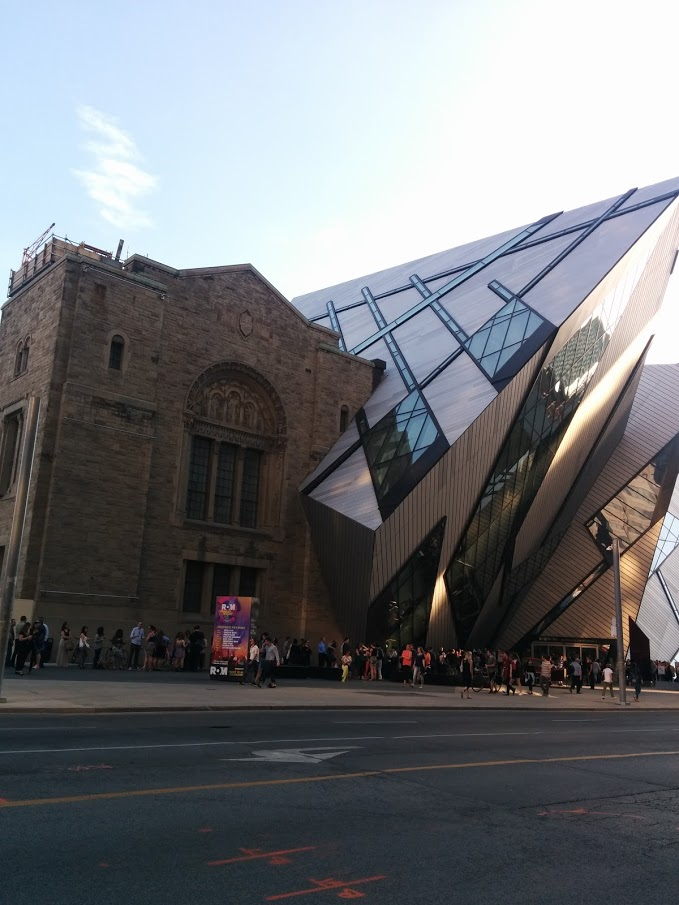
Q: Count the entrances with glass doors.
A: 1